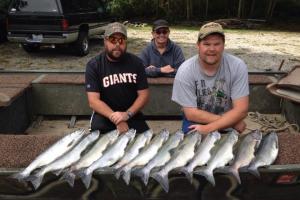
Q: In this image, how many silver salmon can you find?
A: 12